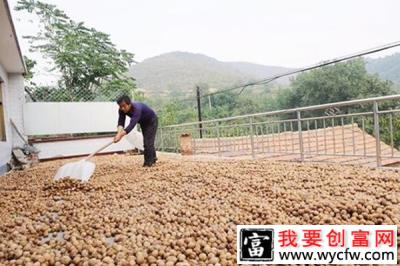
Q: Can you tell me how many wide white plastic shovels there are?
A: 1